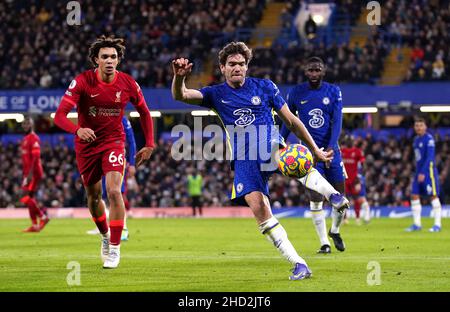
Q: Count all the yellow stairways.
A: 4